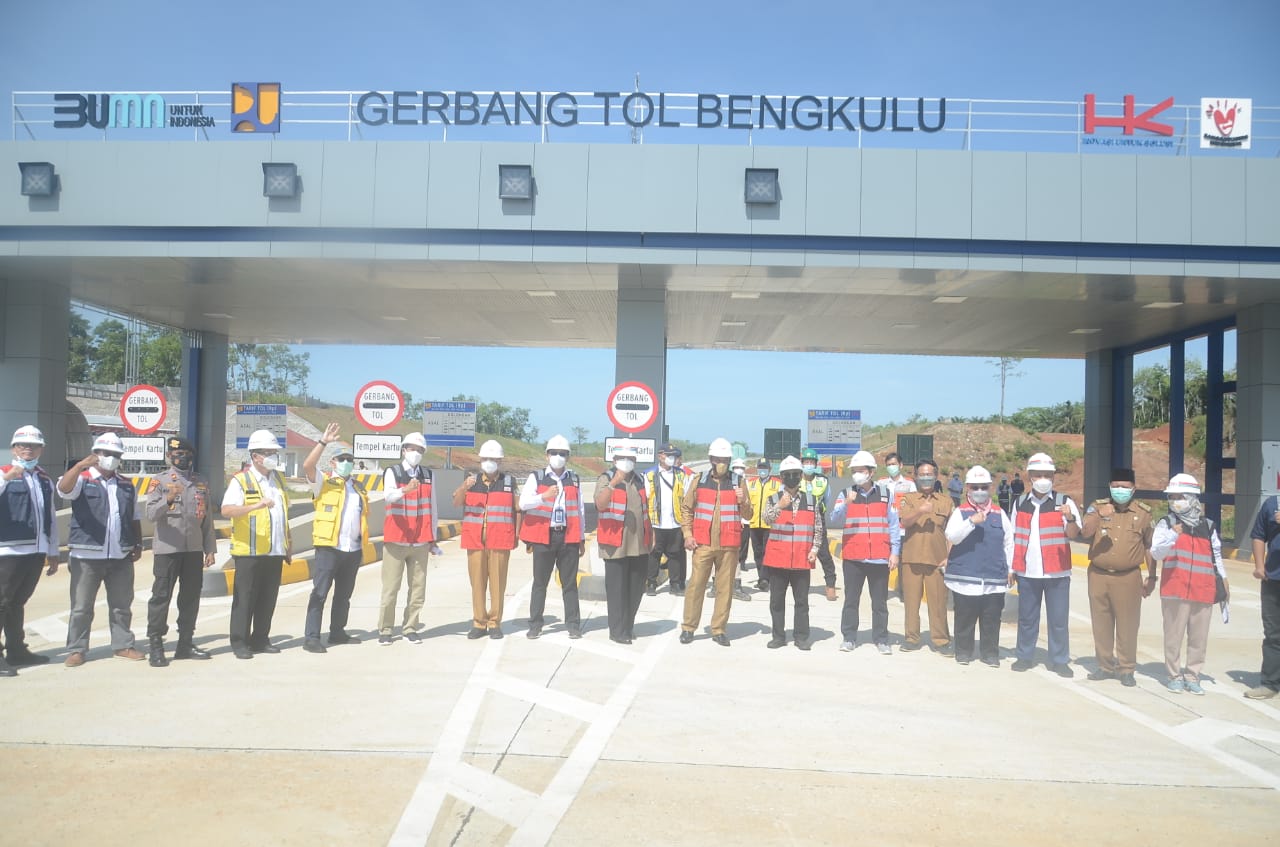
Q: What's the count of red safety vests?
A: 9